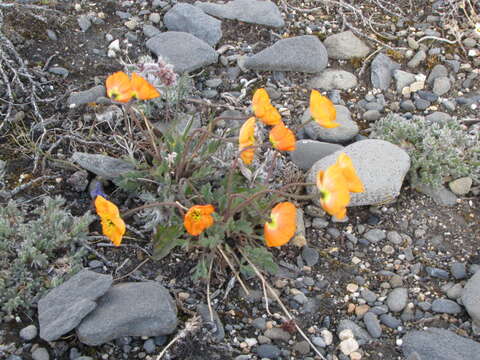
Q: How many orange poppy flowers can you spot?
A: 11